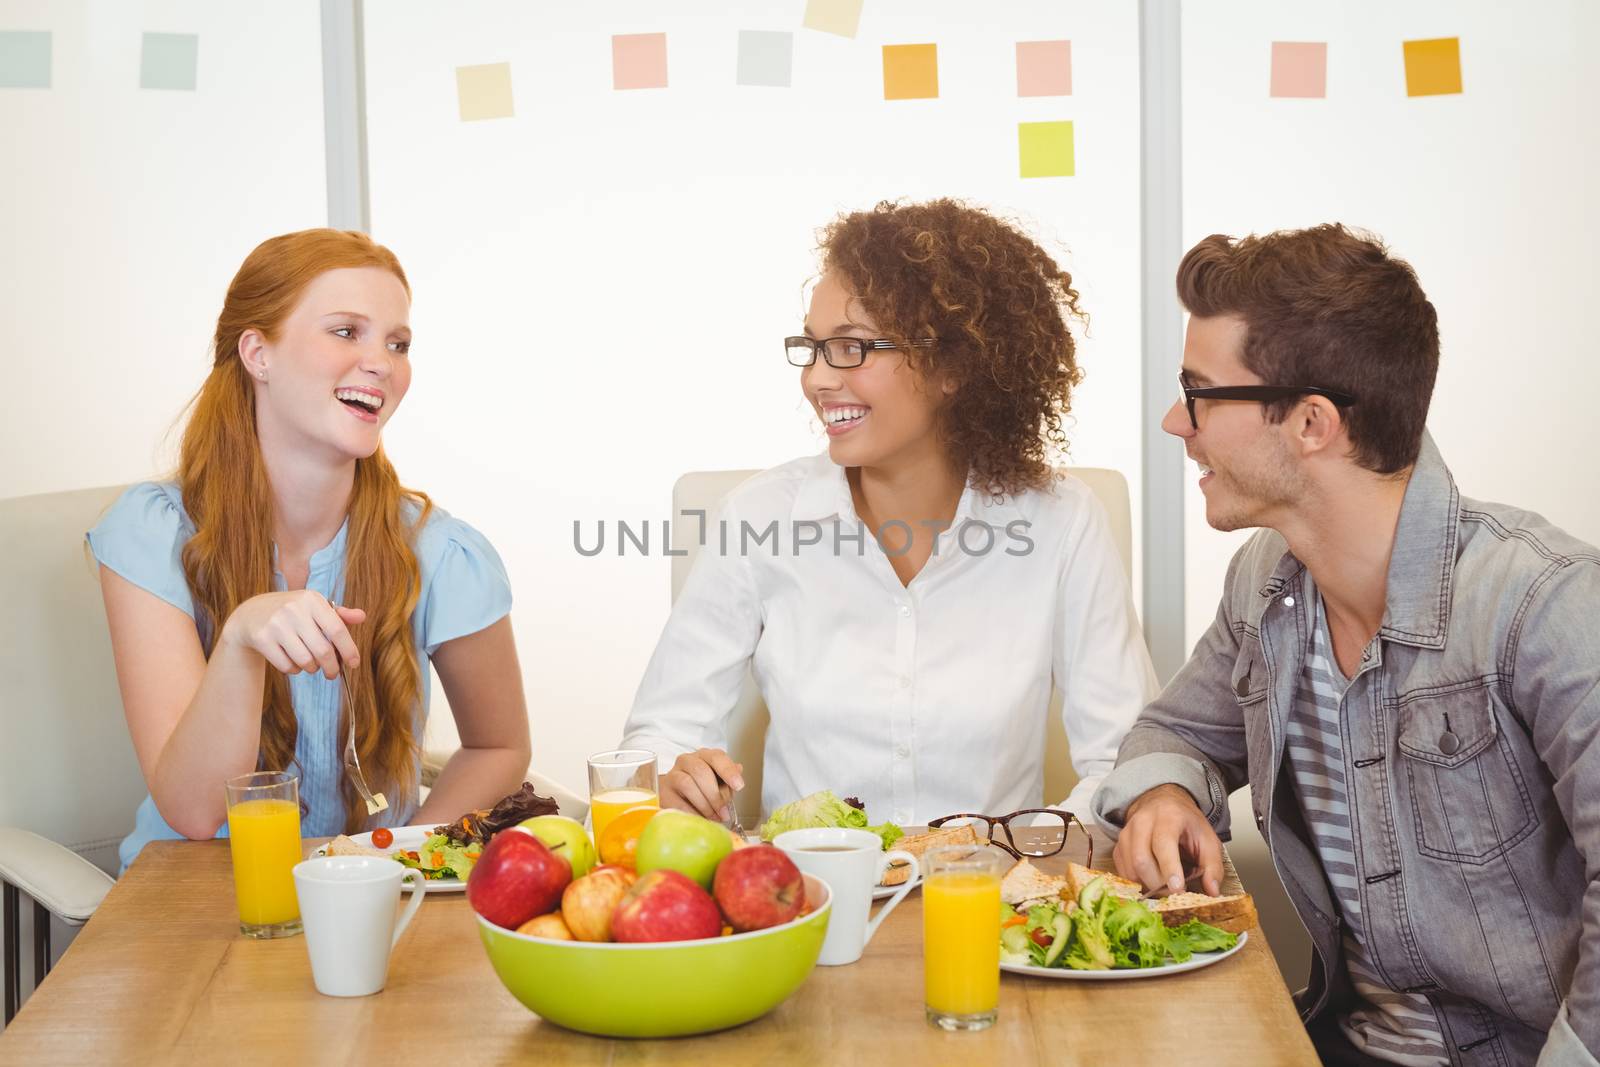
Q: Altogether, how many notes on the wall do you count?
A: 11